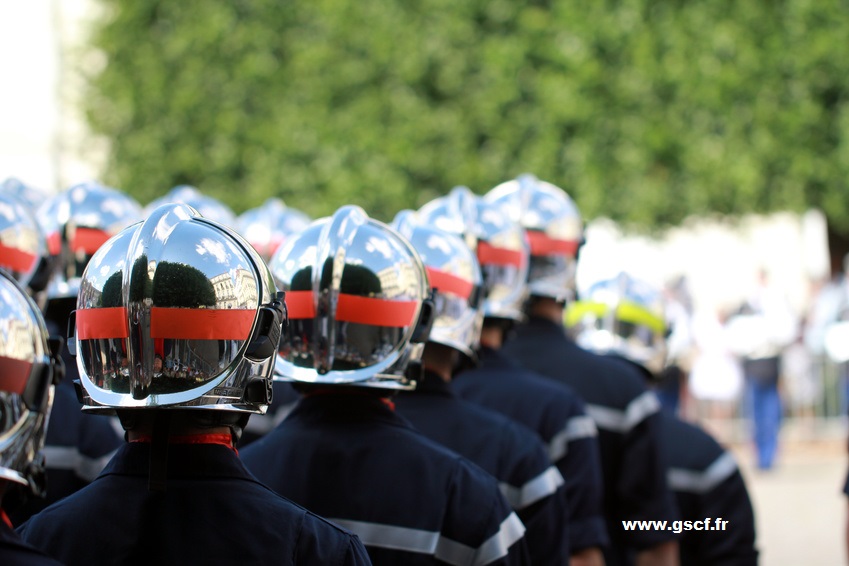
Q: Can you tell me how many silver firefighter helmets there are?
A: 12